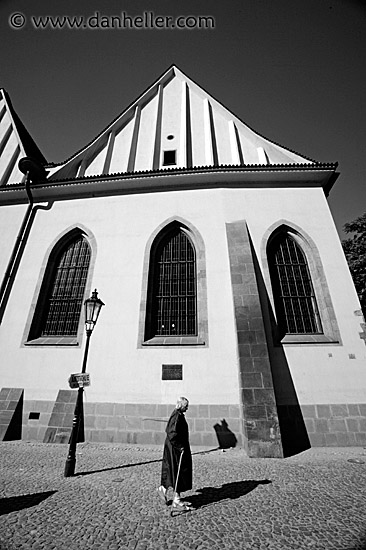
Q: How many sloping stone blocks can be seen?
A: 3